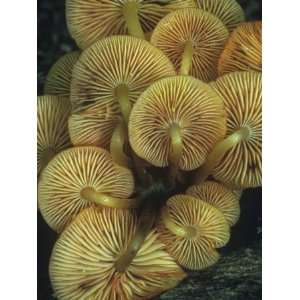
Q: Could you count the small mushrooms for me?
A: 2